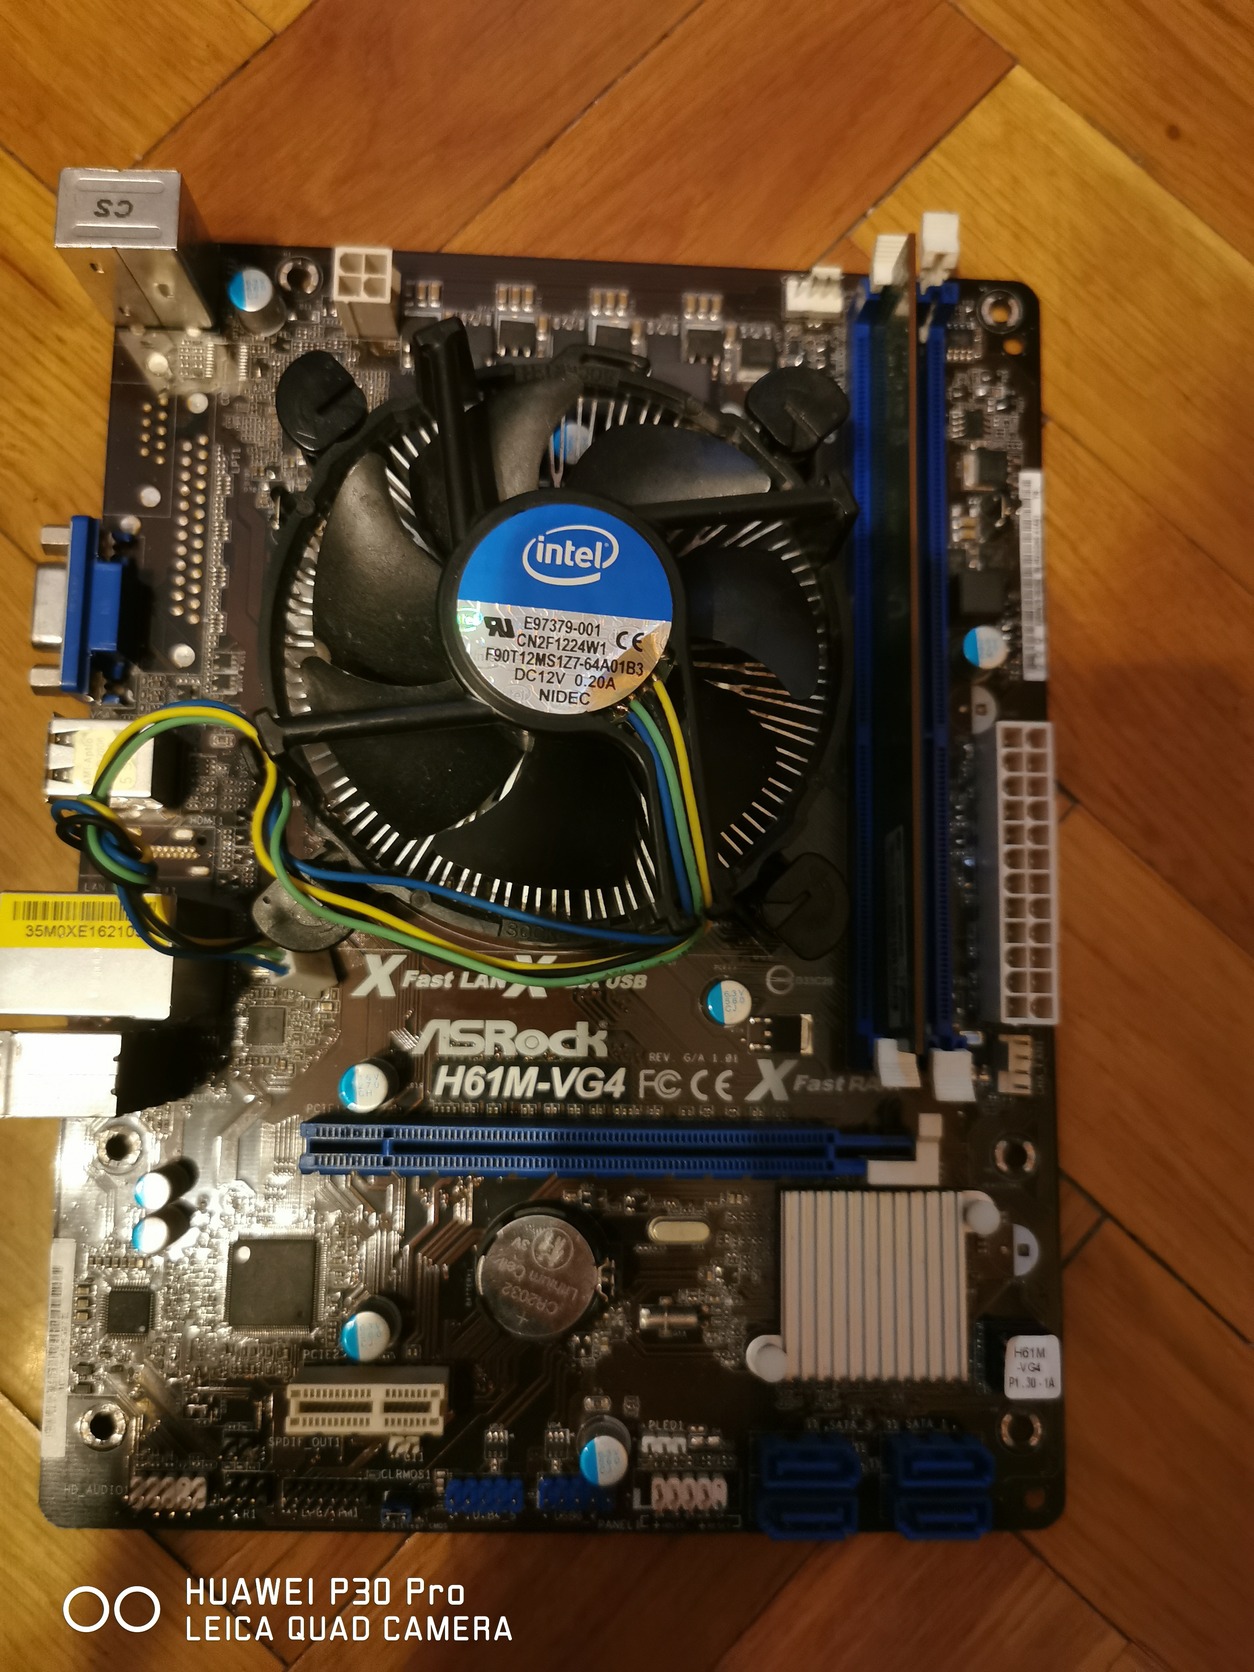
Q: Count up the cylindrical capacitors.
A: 9